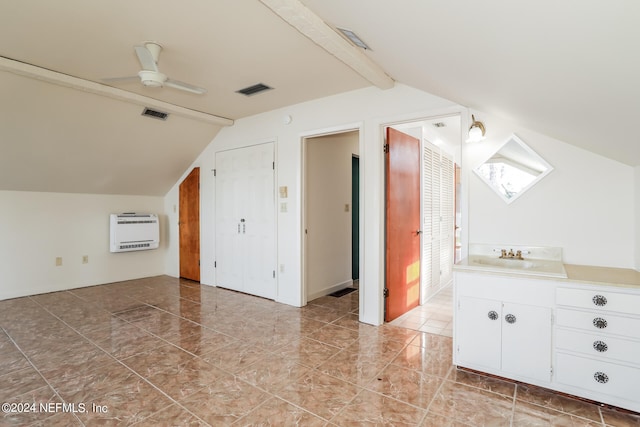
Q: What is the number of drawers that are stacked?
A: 4